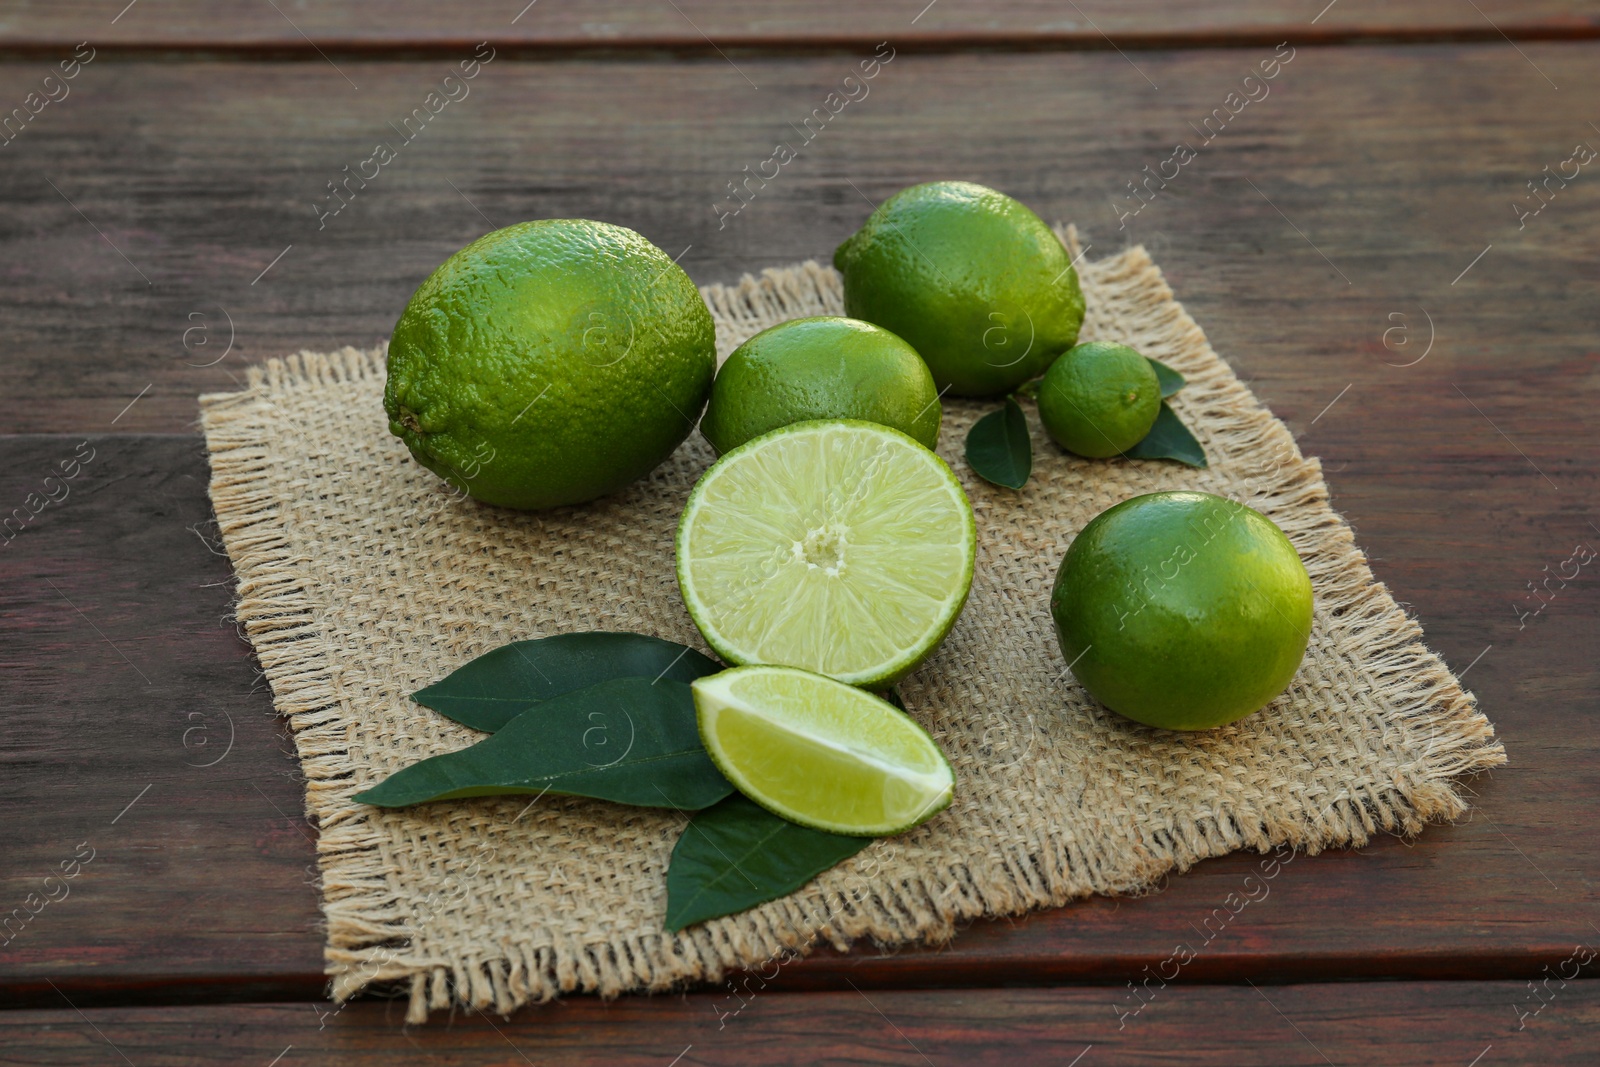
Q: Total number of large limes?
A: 4